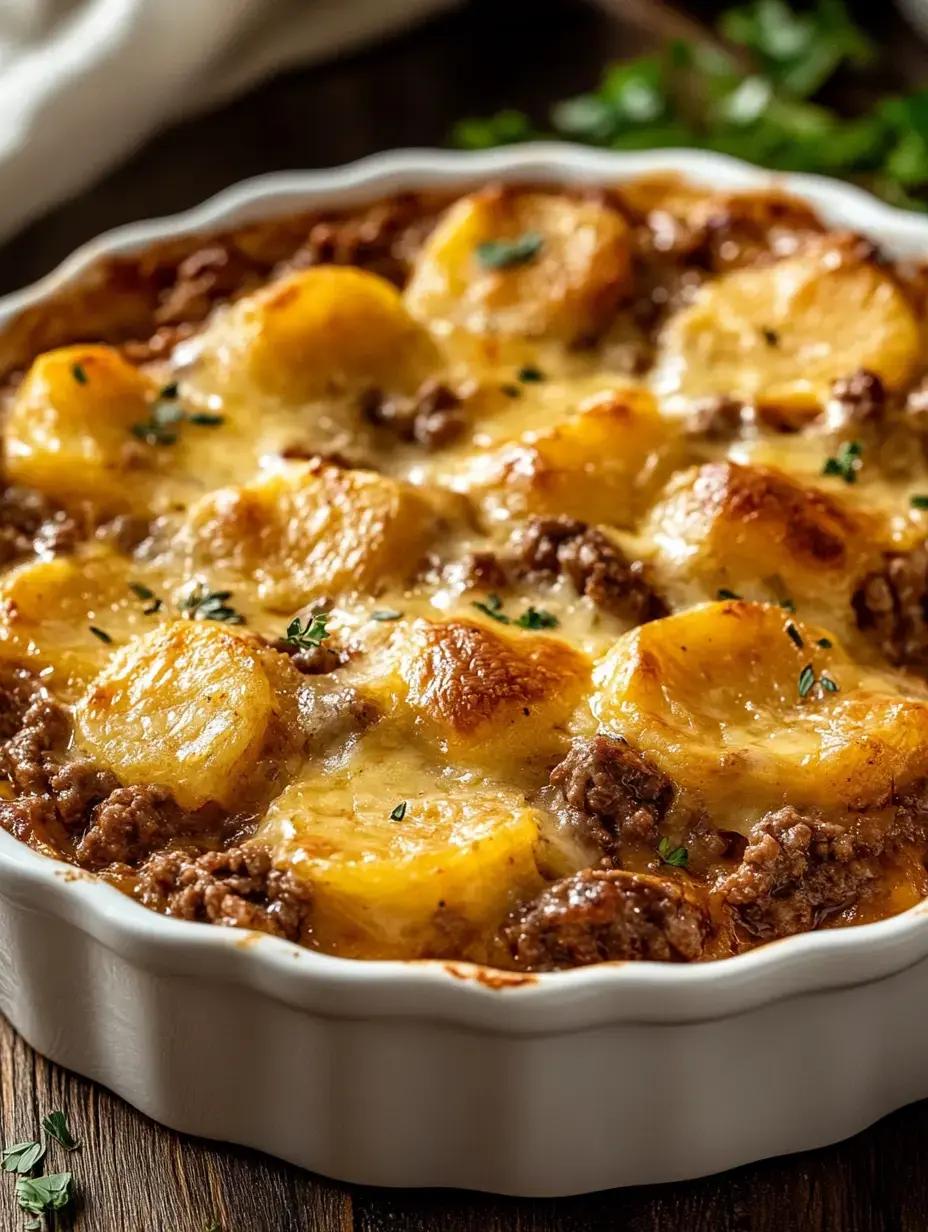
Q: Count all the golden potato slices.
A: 12